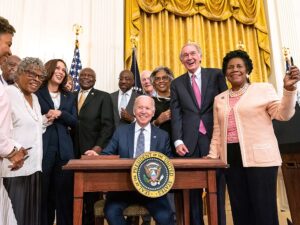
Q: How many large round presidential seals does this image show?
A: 1